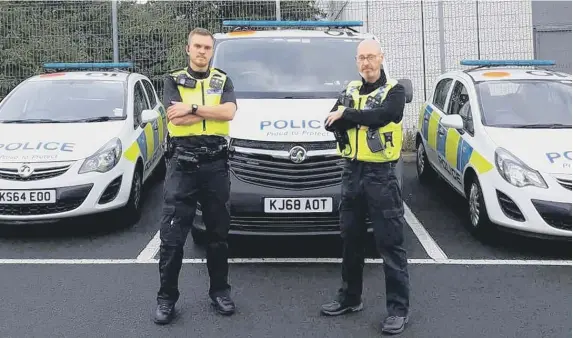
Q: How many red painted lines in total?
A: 0